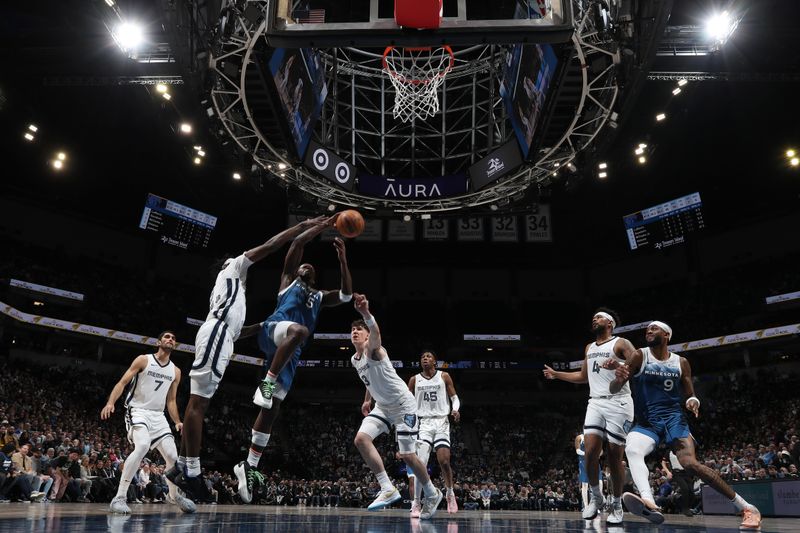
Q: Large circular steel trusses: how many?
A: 1